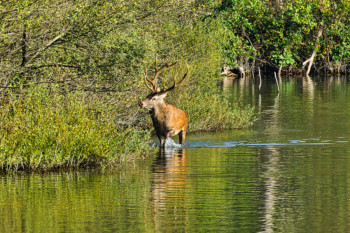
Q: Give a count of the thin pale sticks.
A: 2